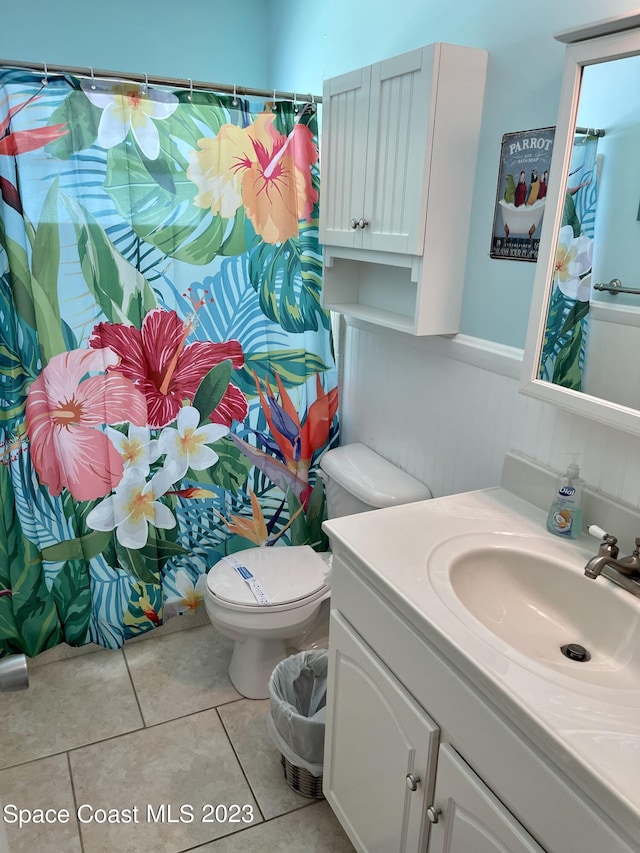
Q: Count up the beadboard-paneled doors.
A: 2